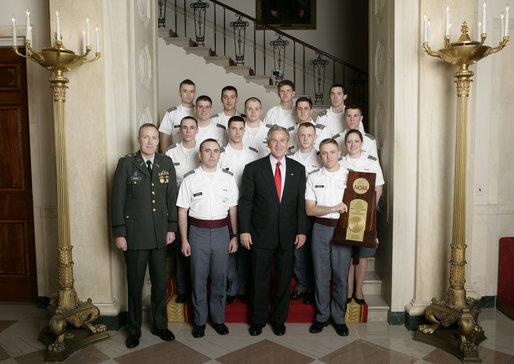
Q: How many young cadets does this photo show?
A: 14